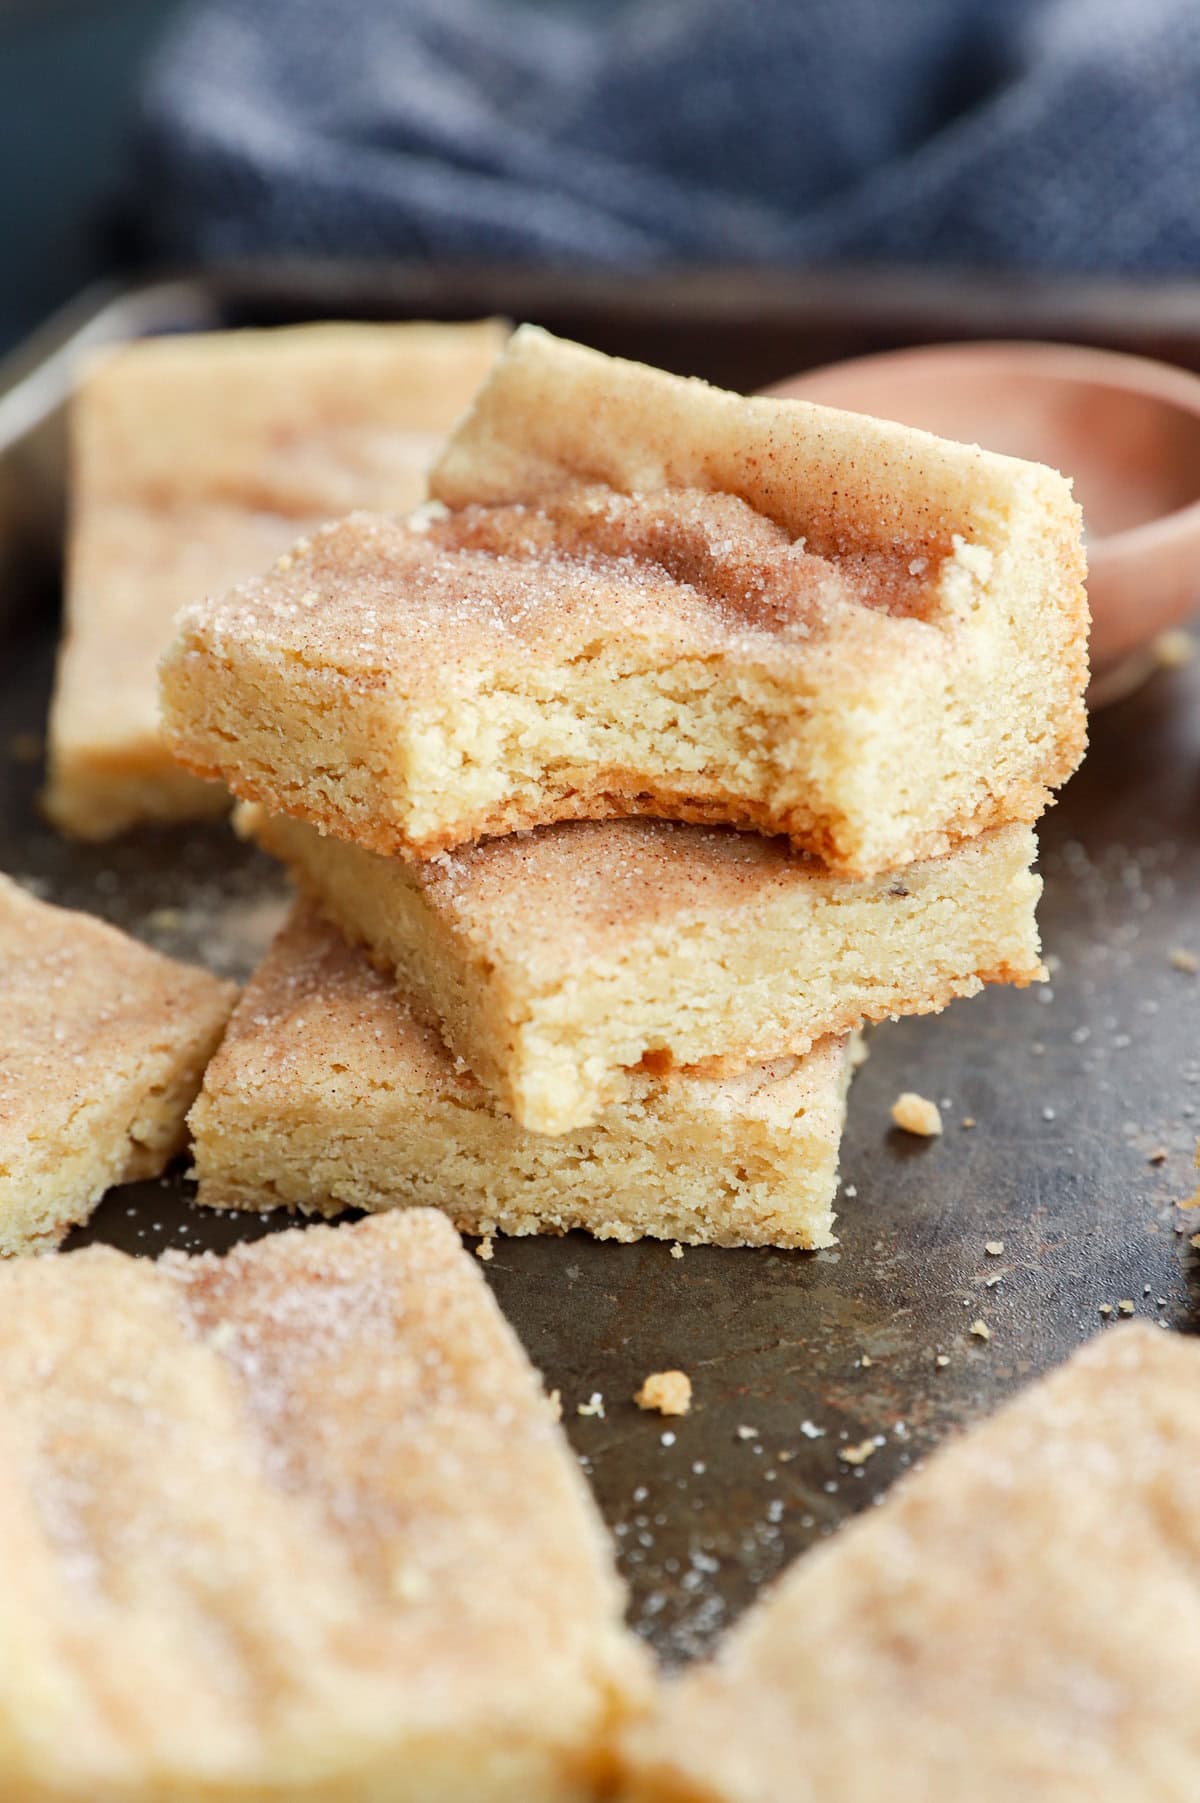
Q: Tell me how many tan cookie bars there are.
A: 7